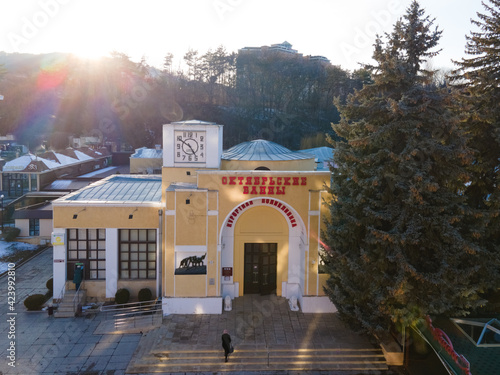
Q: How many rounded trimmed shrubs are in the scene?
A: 4